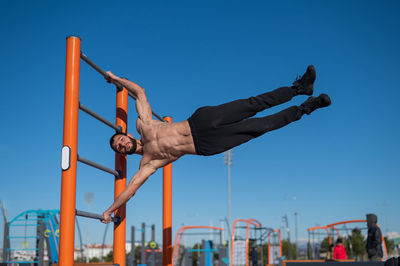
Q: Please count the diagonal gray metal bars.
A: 5